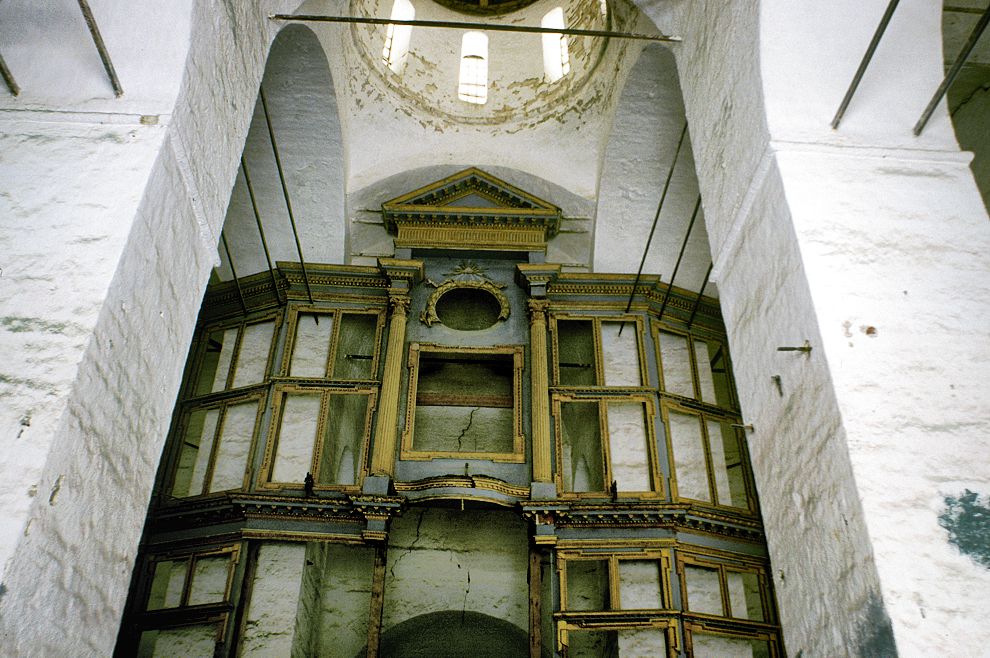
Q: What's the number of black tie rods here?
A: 11